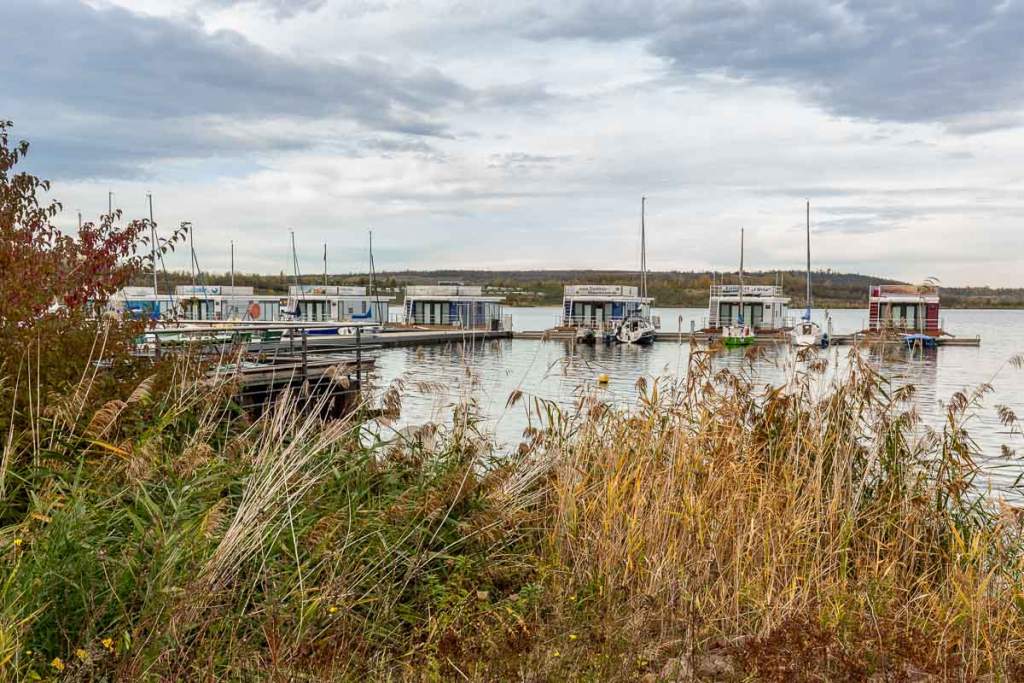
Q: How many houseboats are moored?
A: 7